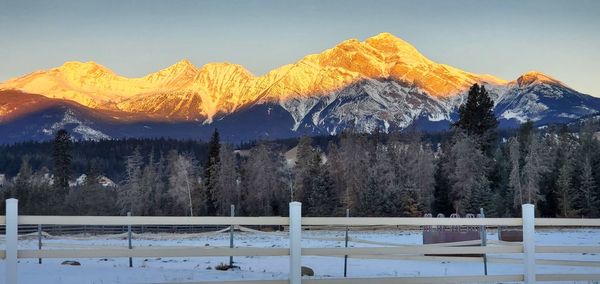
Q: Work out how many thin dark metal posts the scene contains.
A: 5